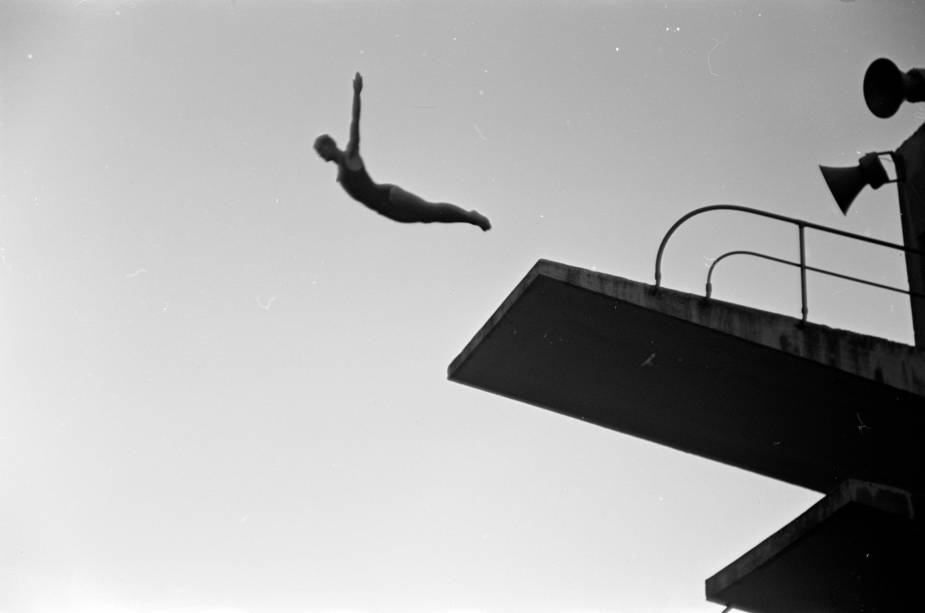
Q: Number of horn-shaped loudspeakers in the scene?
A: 2